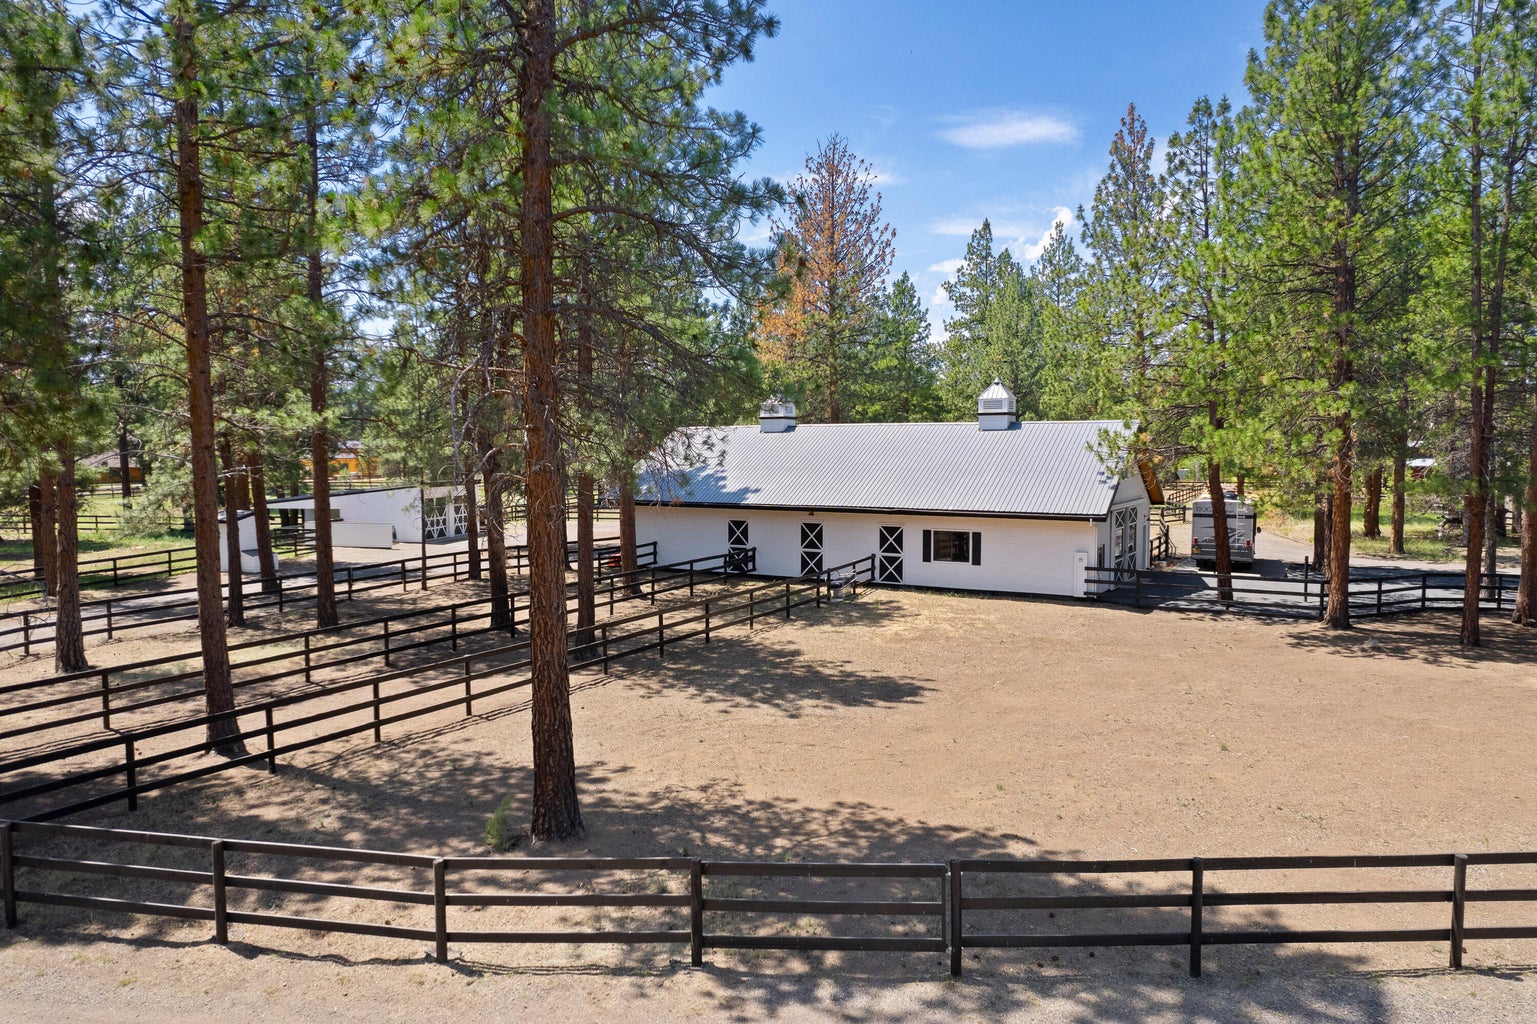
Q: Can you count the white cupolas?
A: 2